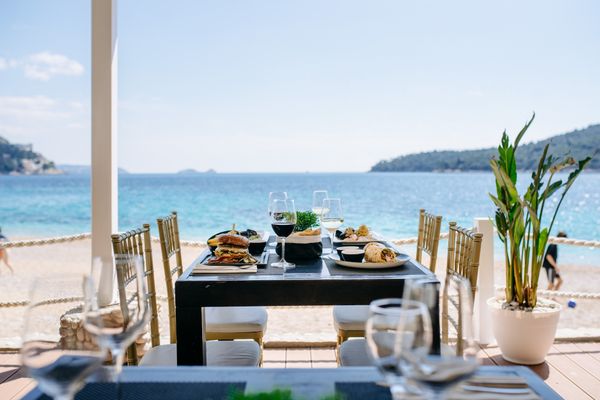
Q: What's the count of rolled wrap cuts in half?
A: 2